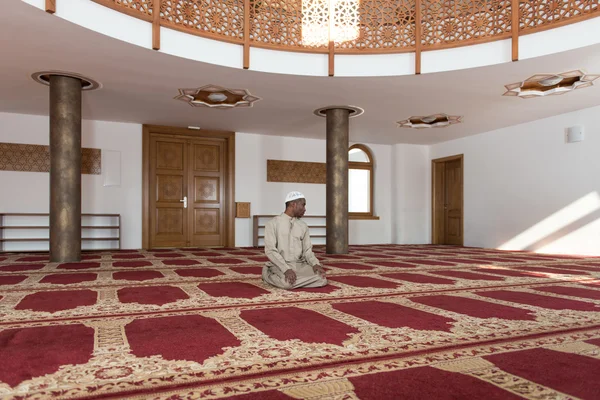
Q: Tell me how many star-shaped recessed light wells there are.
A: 3